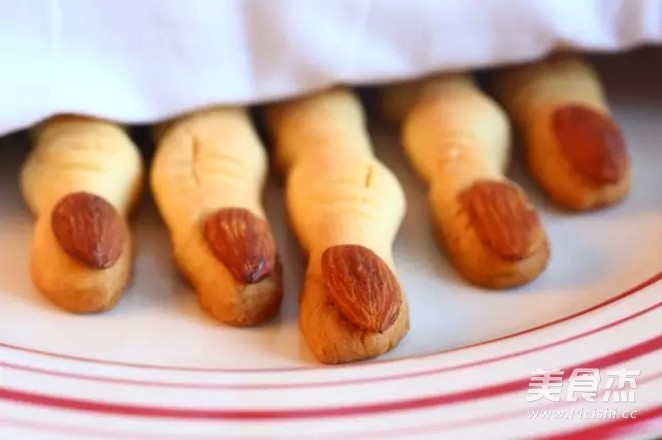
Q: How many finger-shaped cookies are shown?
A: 5